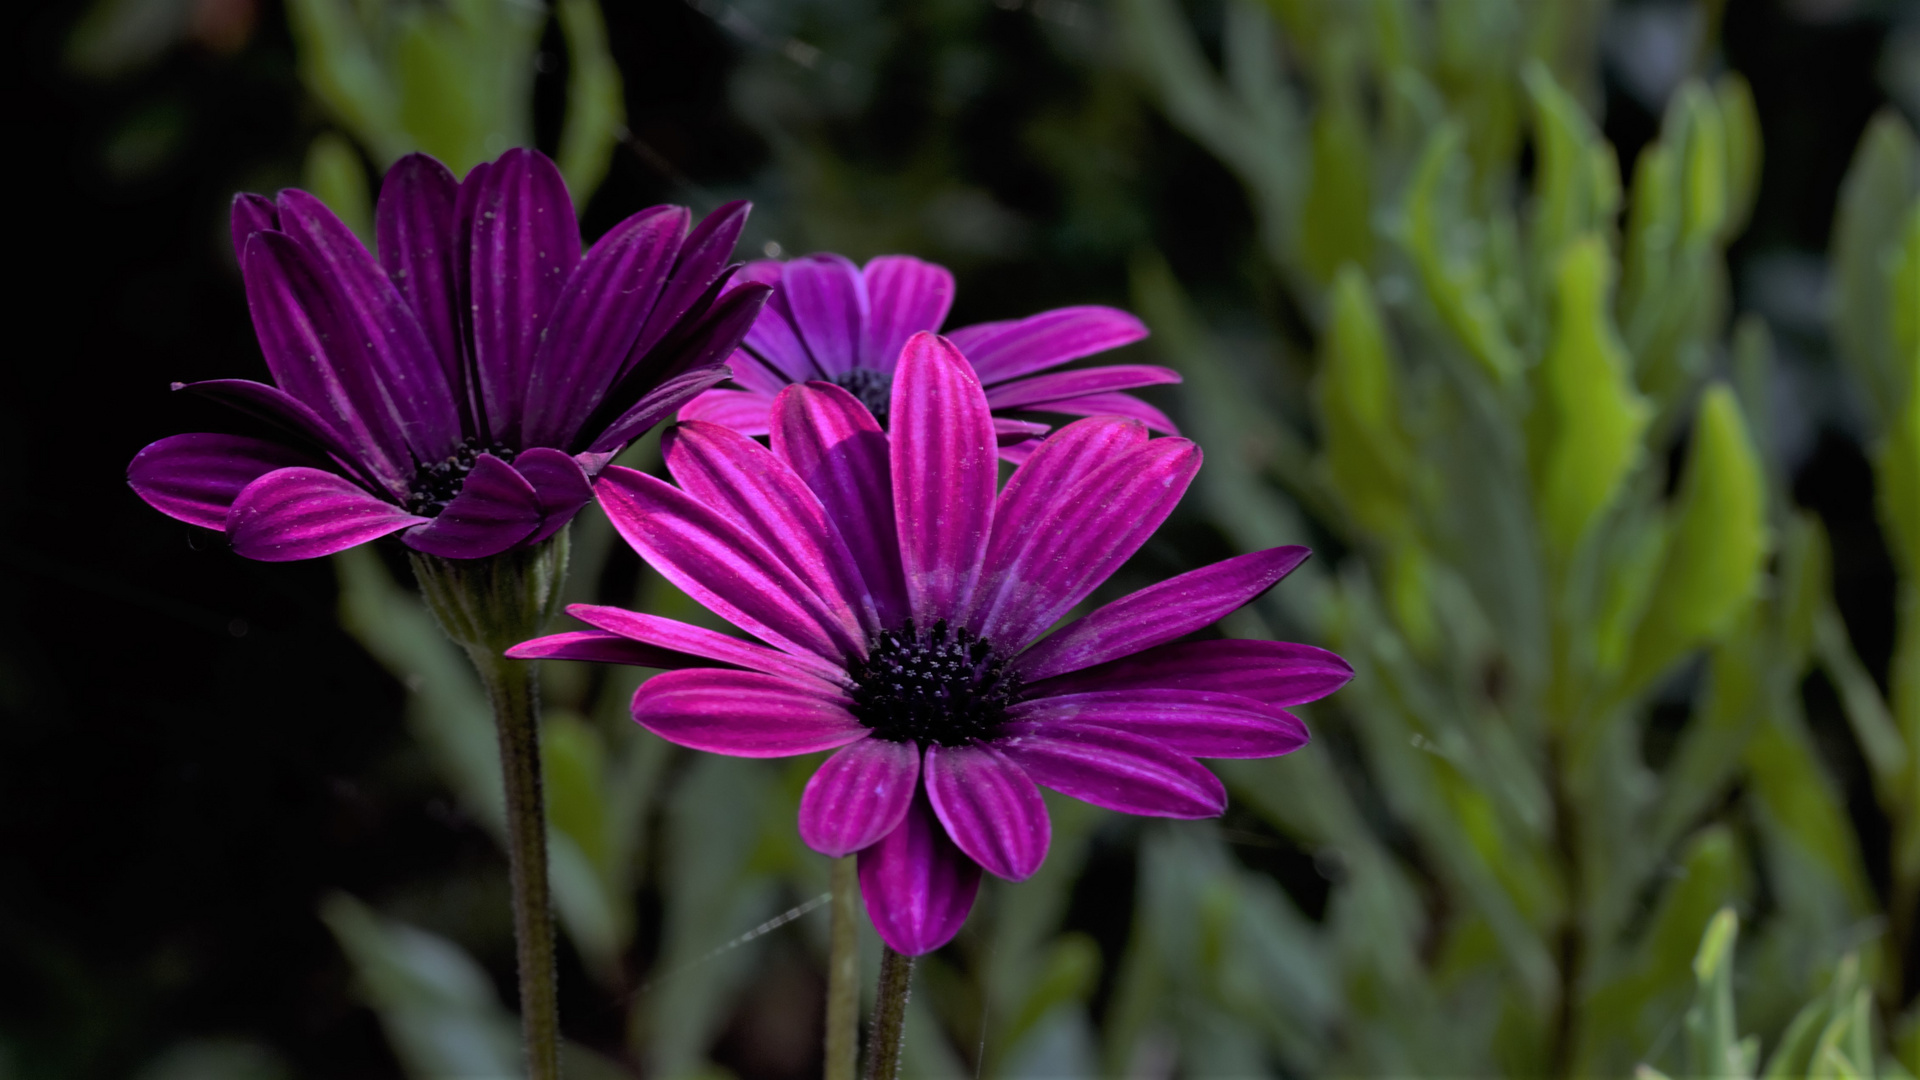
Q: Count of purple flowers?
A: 3